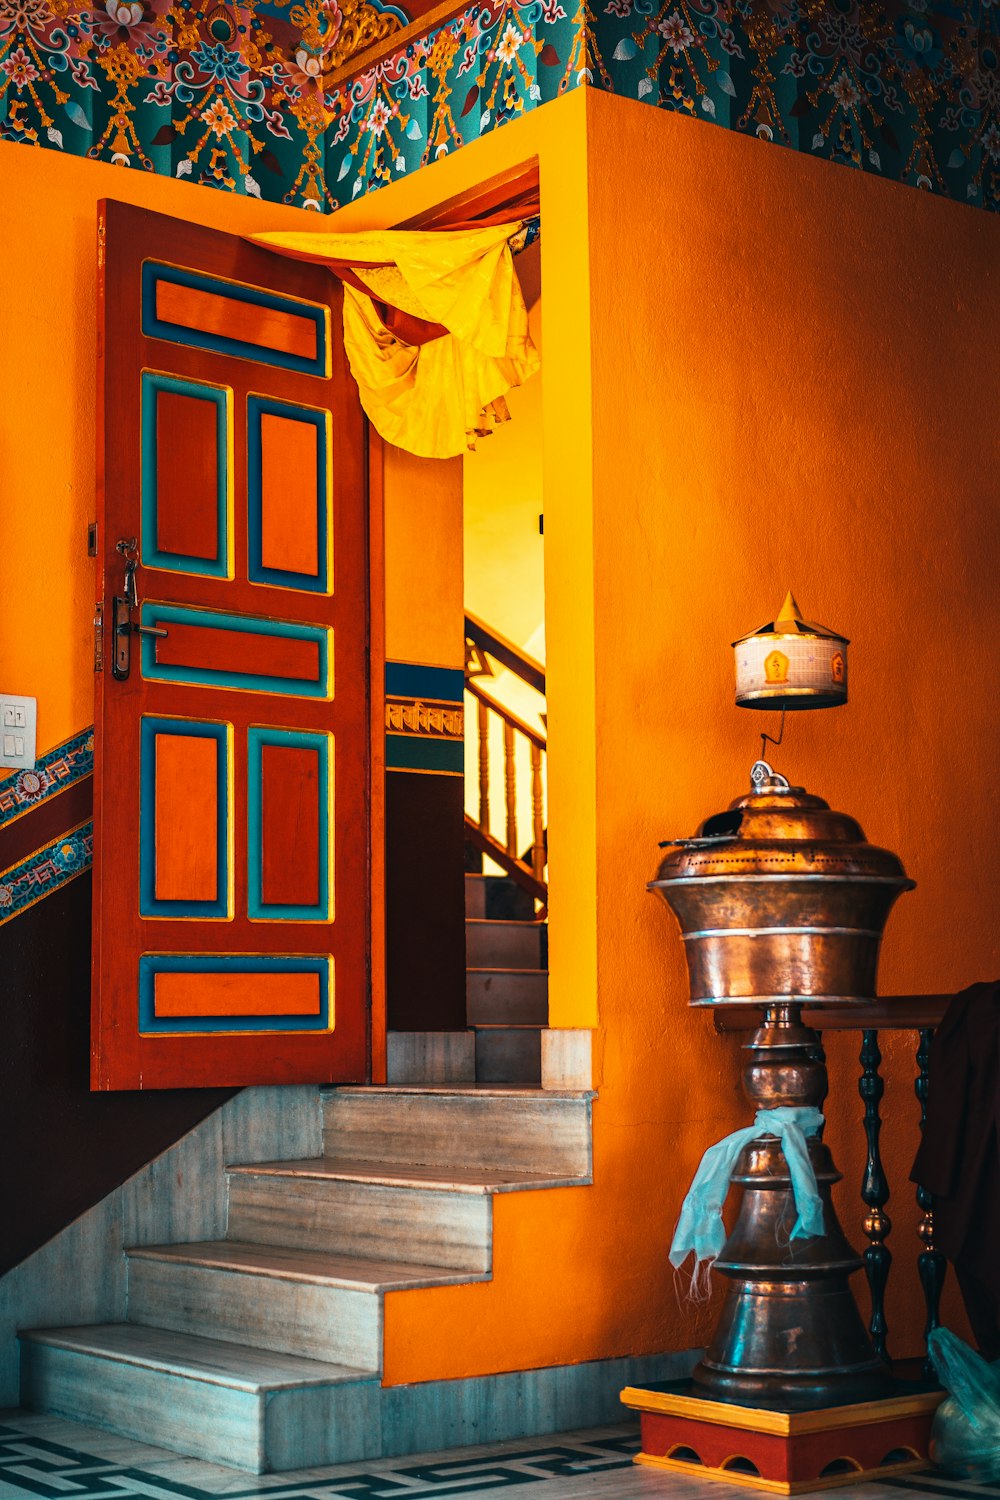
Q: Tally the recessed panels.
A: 7